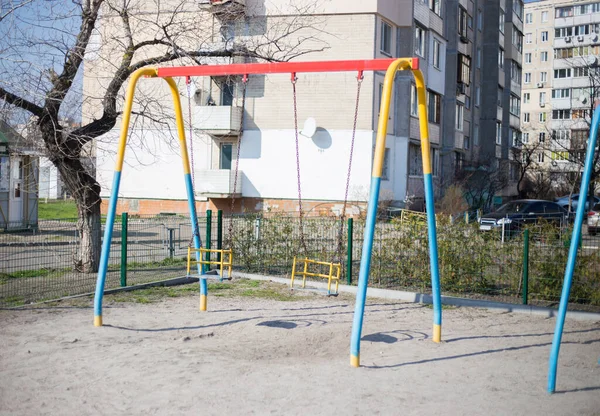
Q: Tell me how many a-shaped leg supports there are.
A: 2